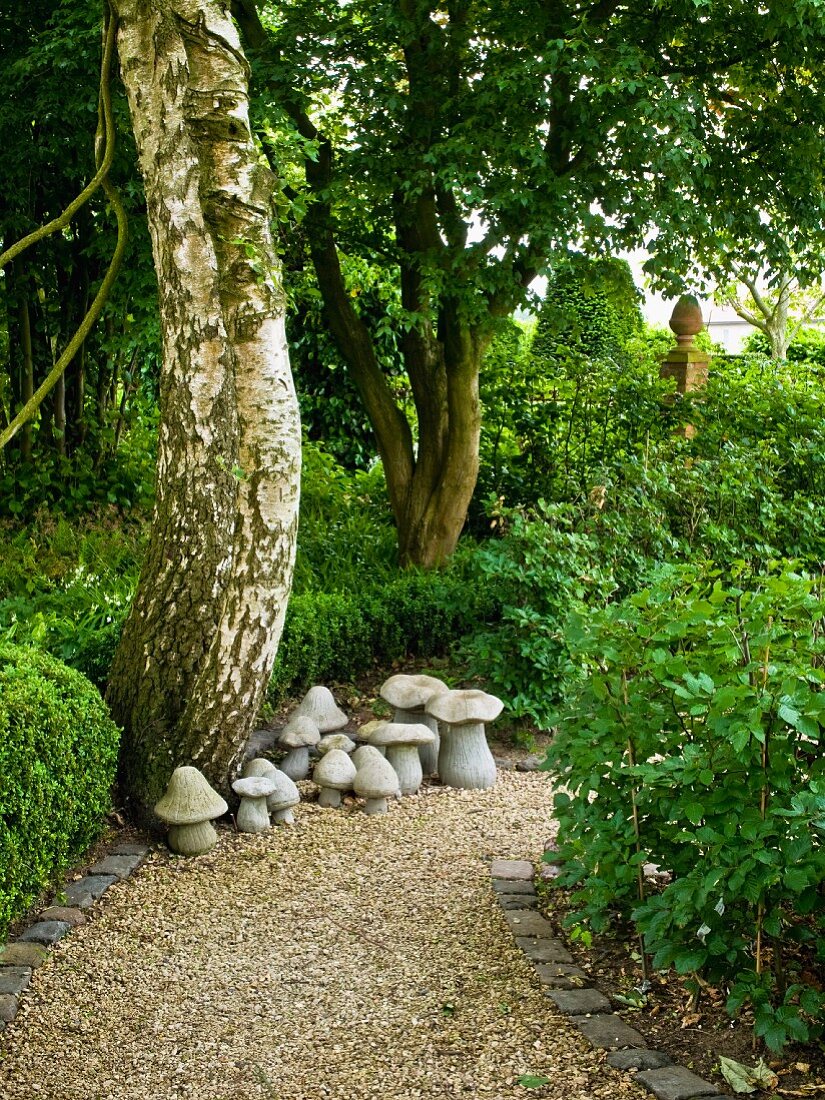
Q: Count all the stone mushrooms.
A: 14